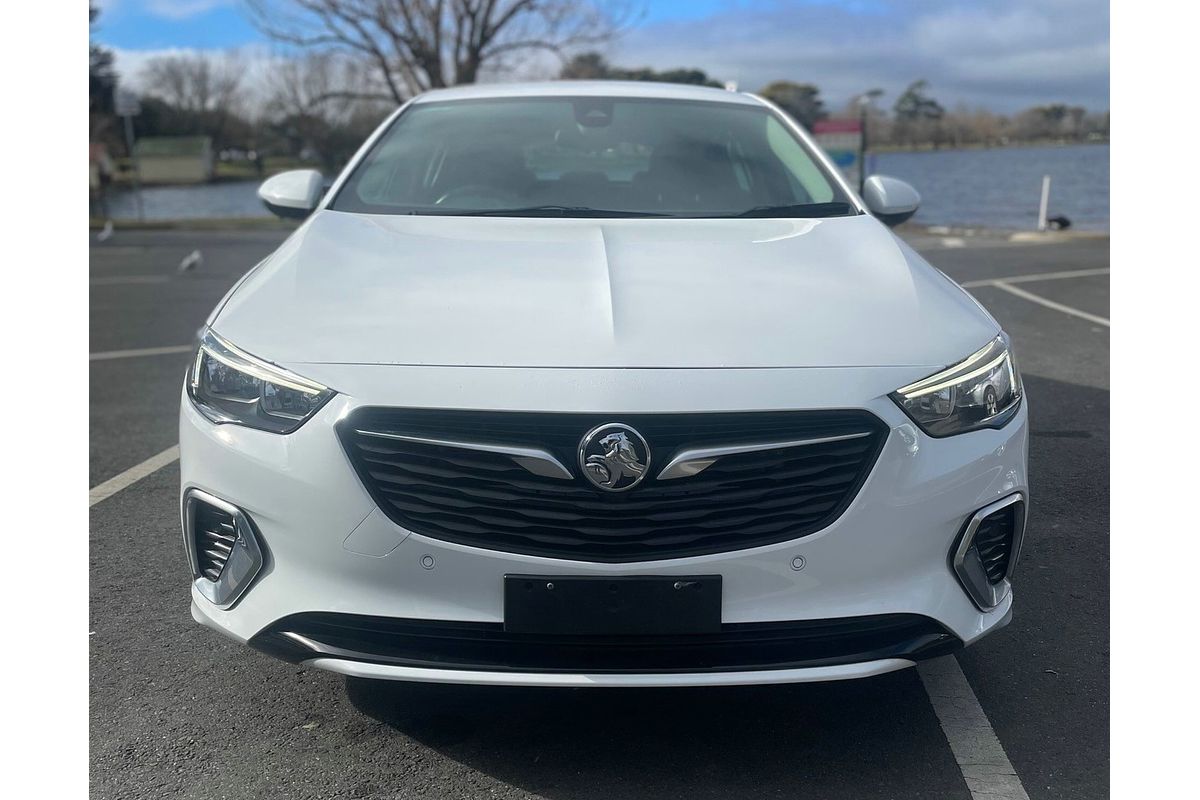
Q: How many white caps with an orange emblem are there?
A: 0